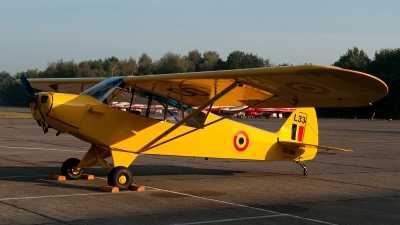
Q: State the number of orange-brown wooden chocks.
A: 4